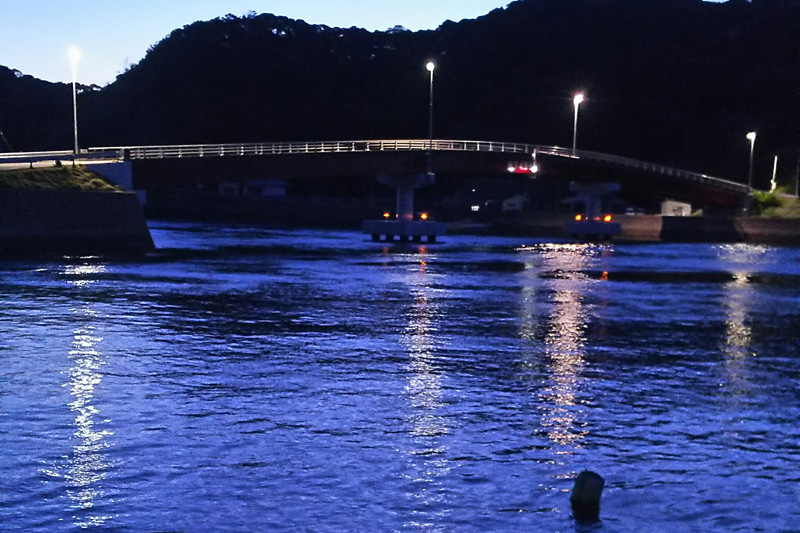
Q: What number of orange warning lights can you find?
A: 4